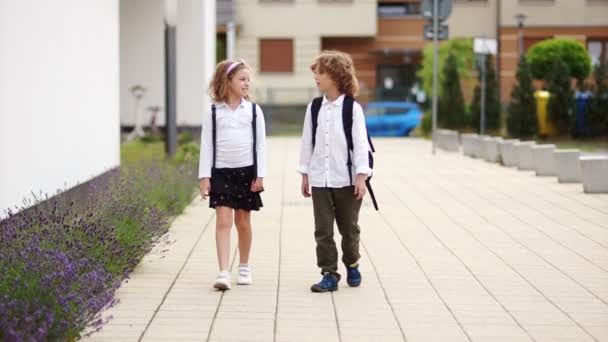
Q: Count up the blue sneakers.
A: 2